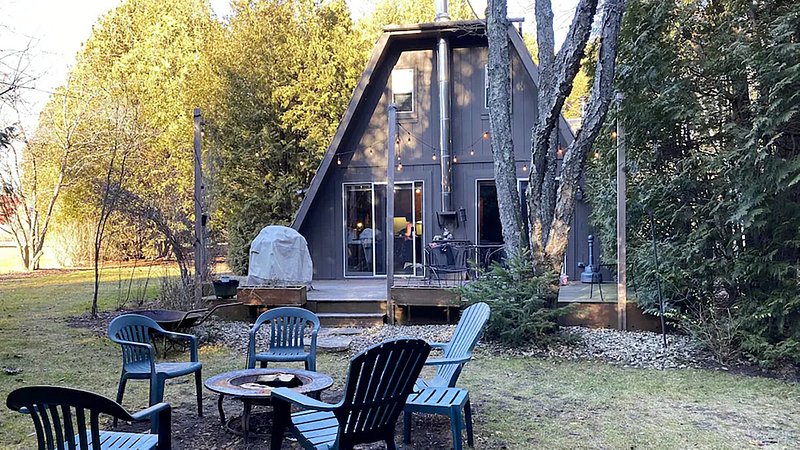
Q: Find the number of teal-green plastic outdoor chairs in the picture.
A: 5